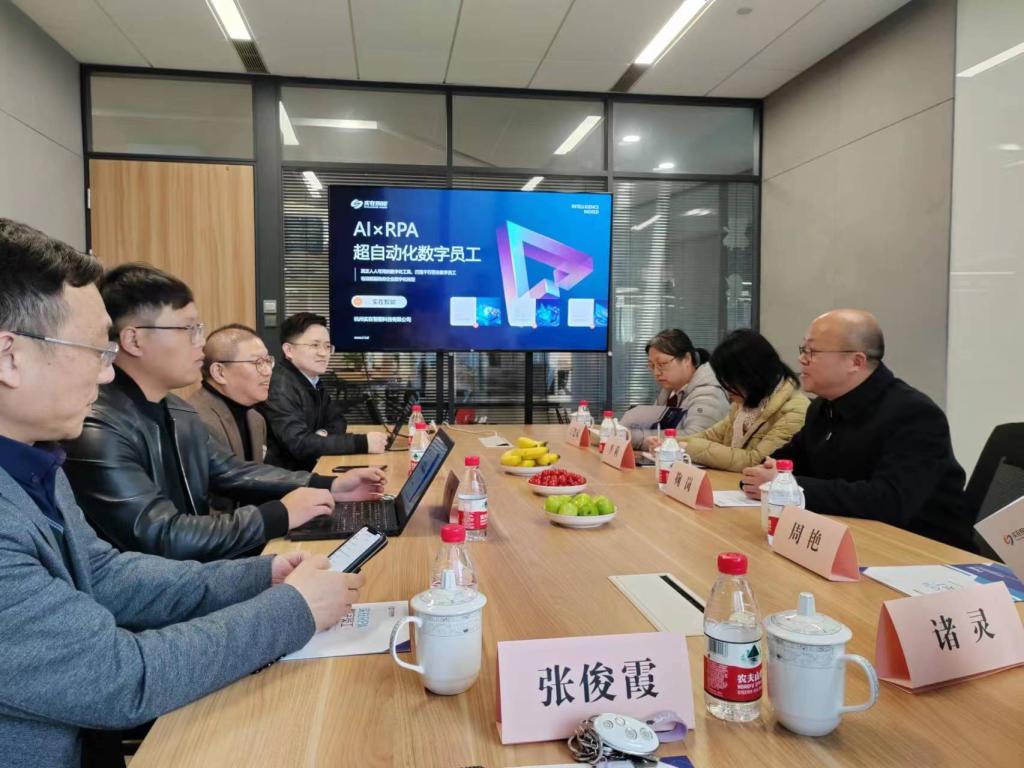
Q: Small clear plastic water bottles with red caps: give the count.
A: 9